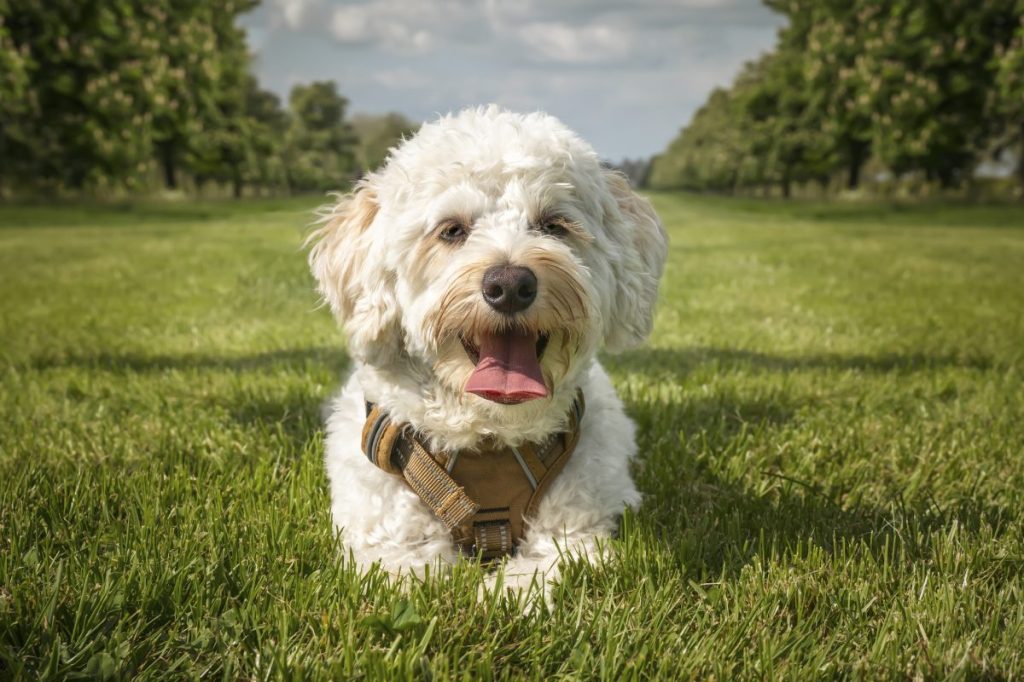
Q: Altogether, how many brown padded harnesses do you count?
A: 1